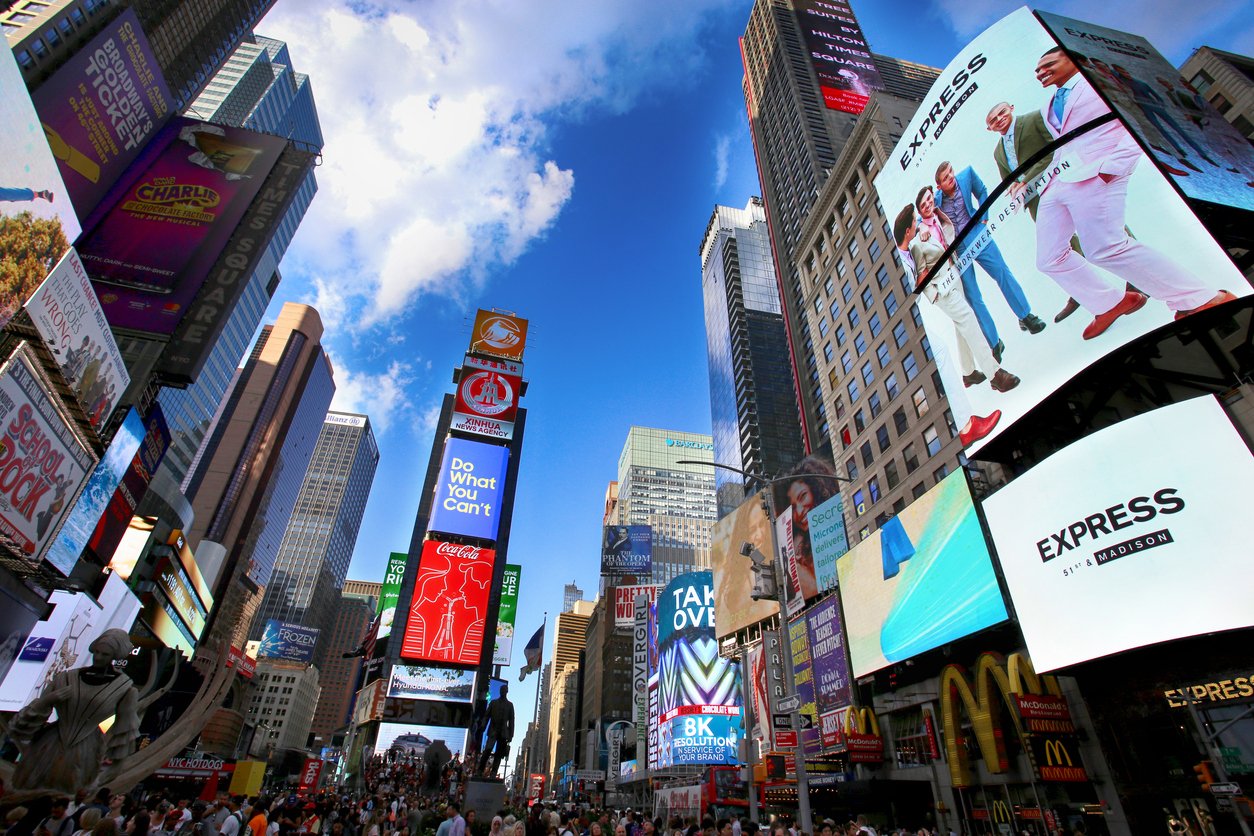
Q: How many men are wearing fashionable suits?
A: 5